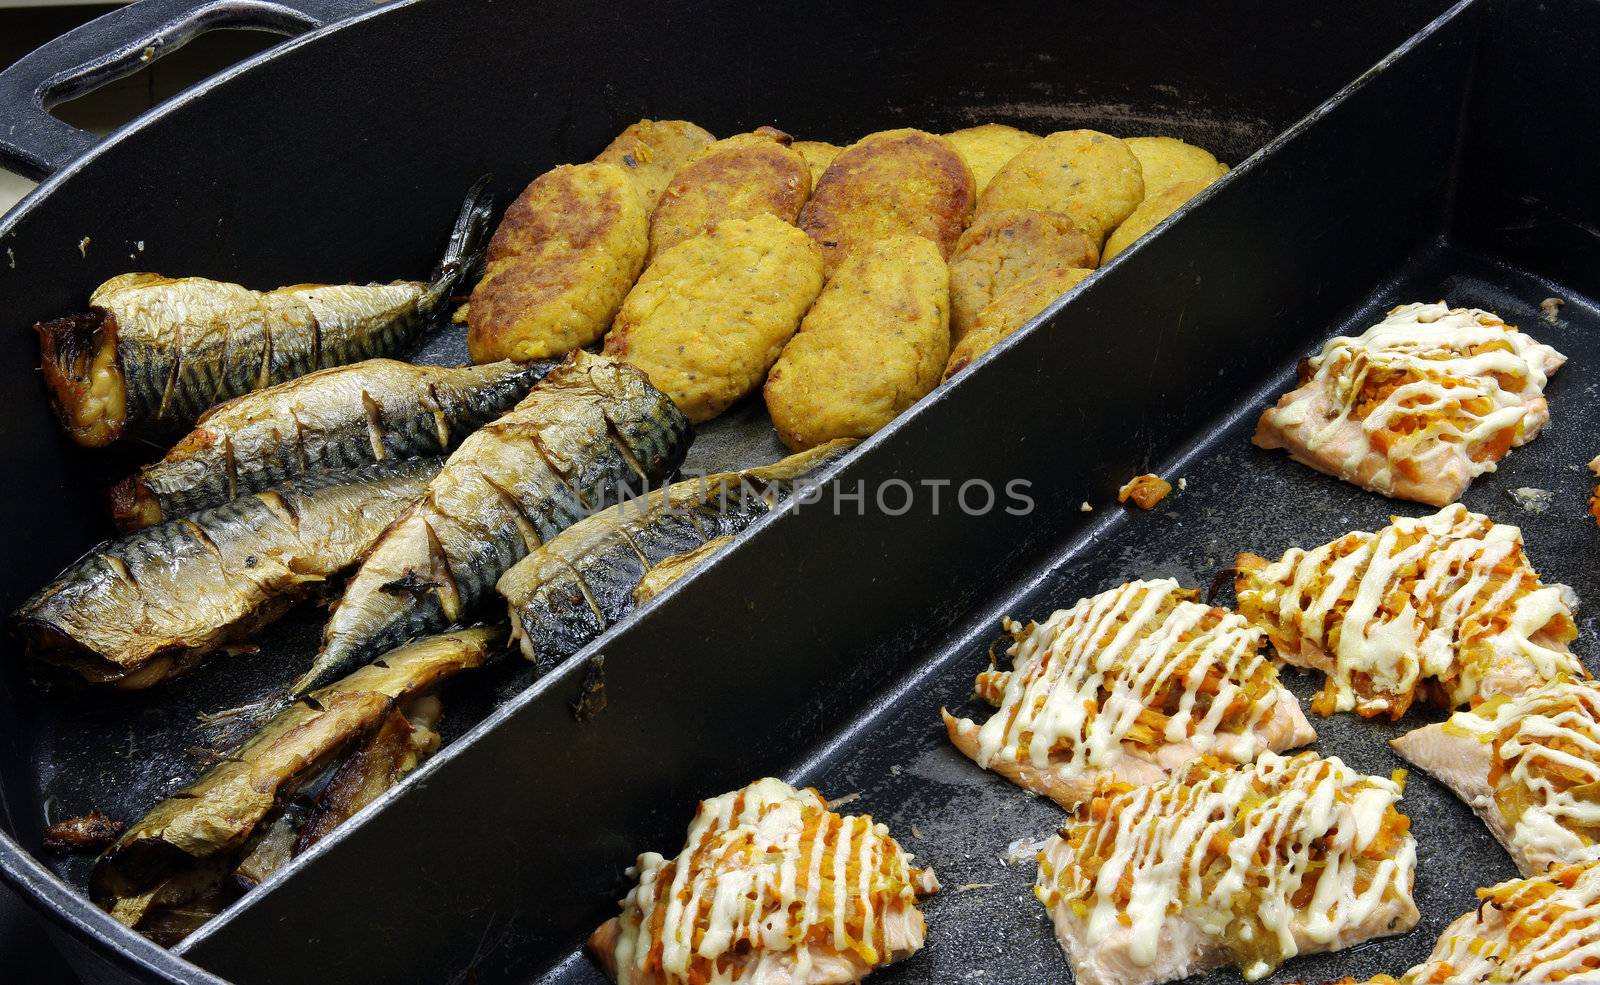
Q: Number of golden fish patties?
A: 13